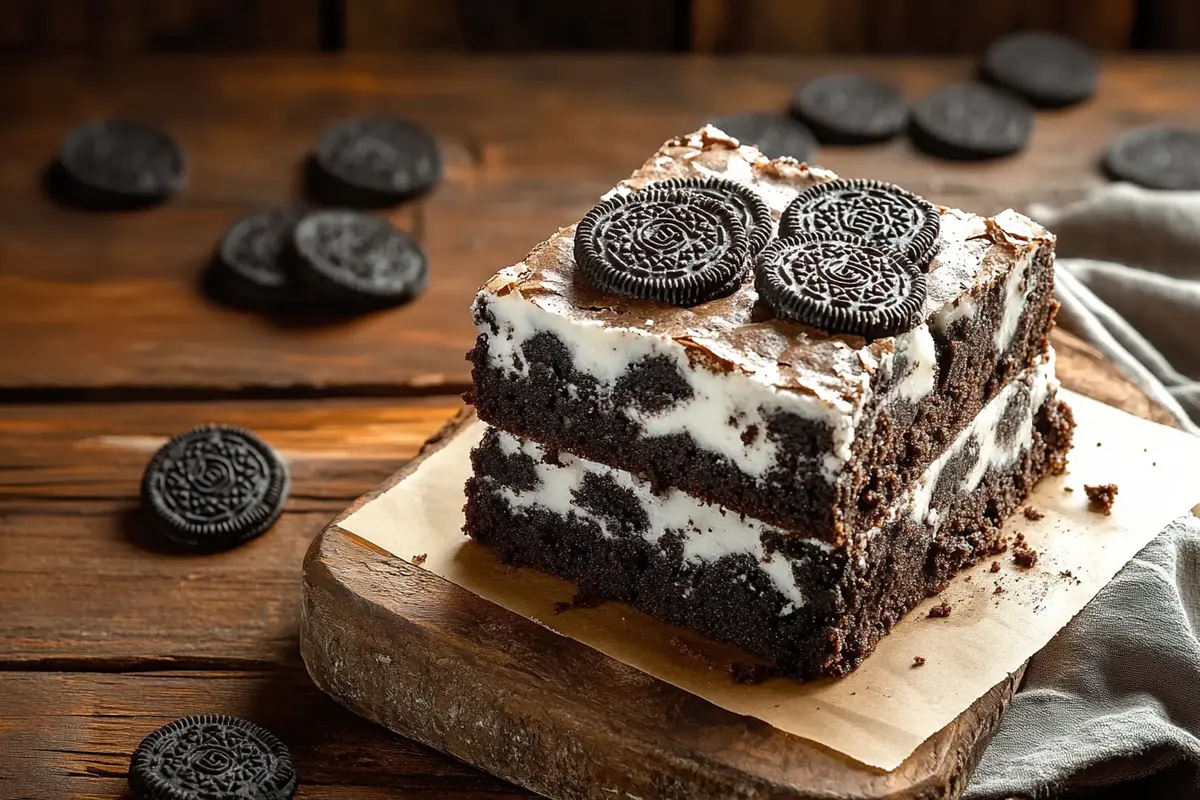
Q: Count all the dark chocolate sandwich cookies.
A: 15